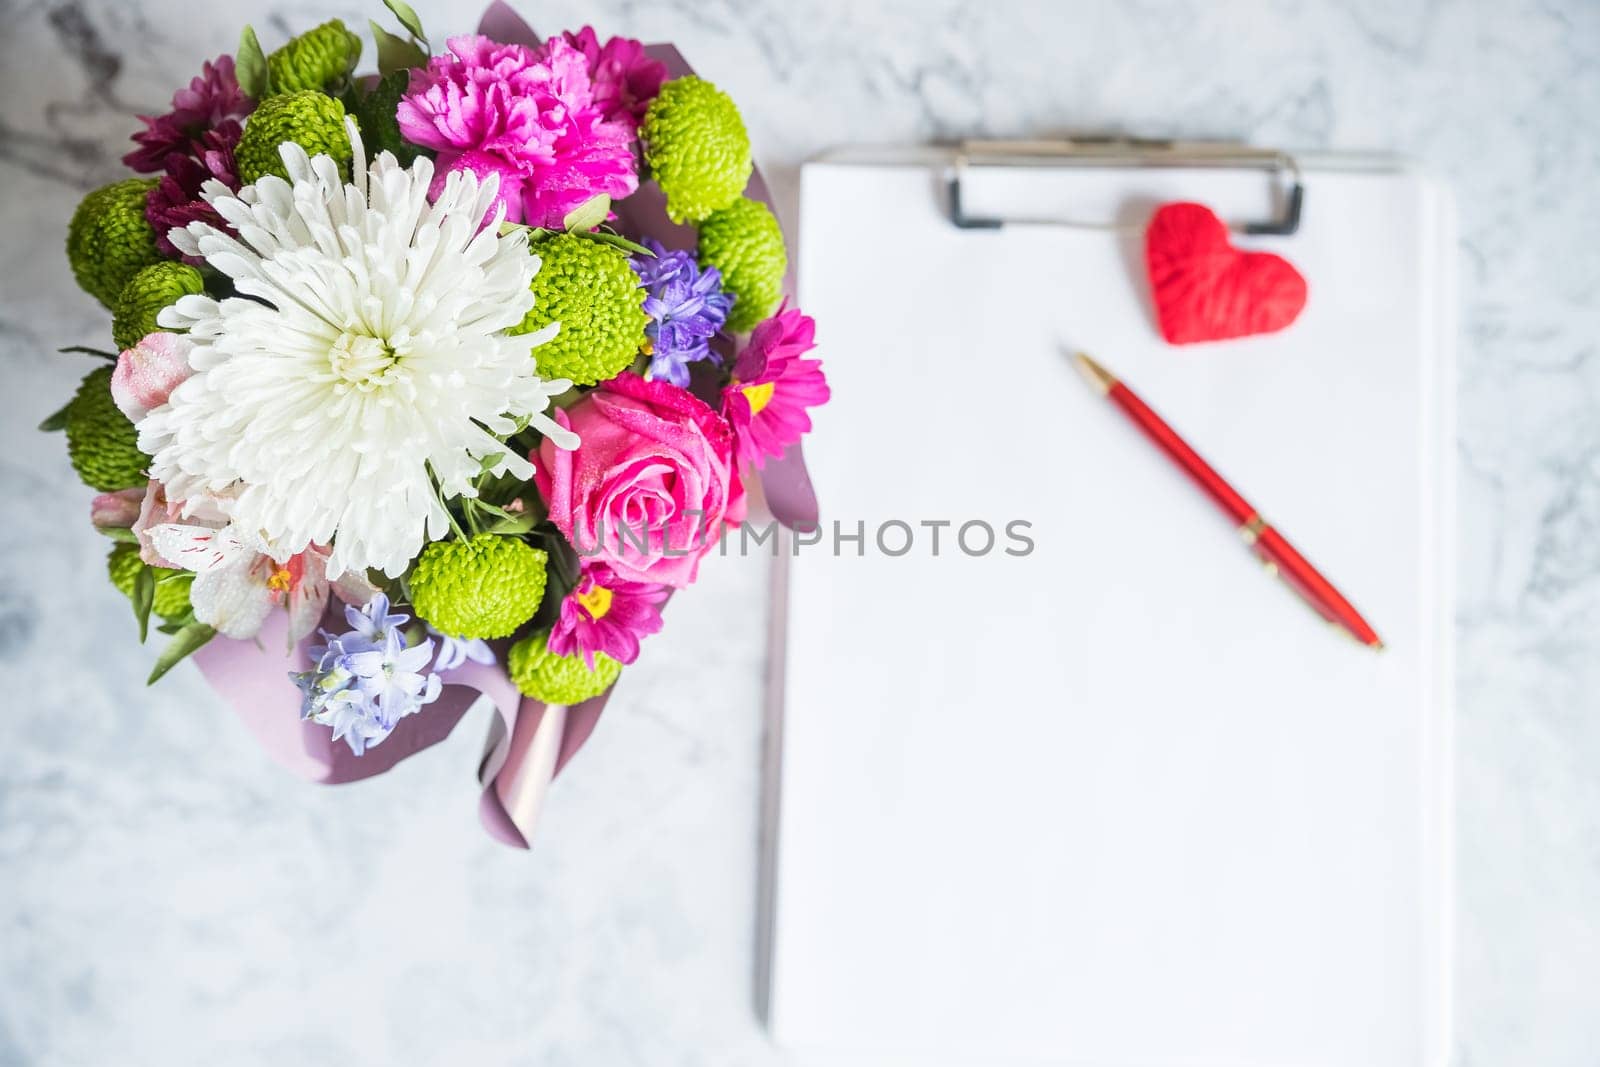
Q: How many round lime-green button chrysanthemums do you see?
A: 11